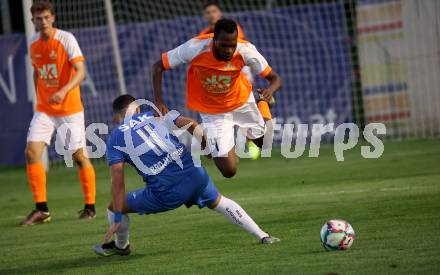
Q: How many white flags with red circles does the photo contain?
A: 0